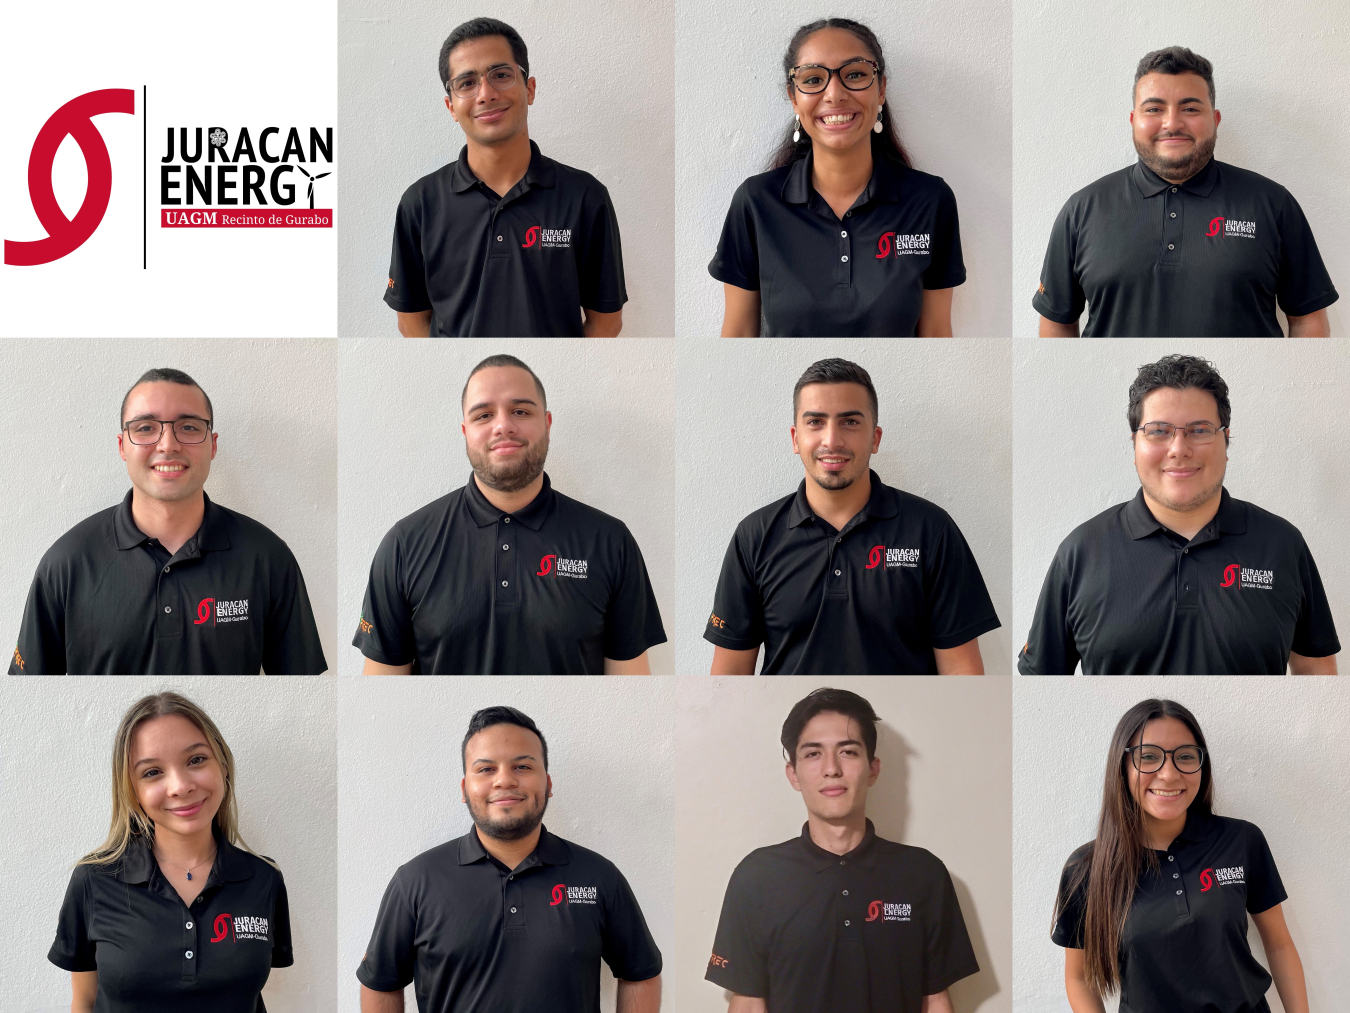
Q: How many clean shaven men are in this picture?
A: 3